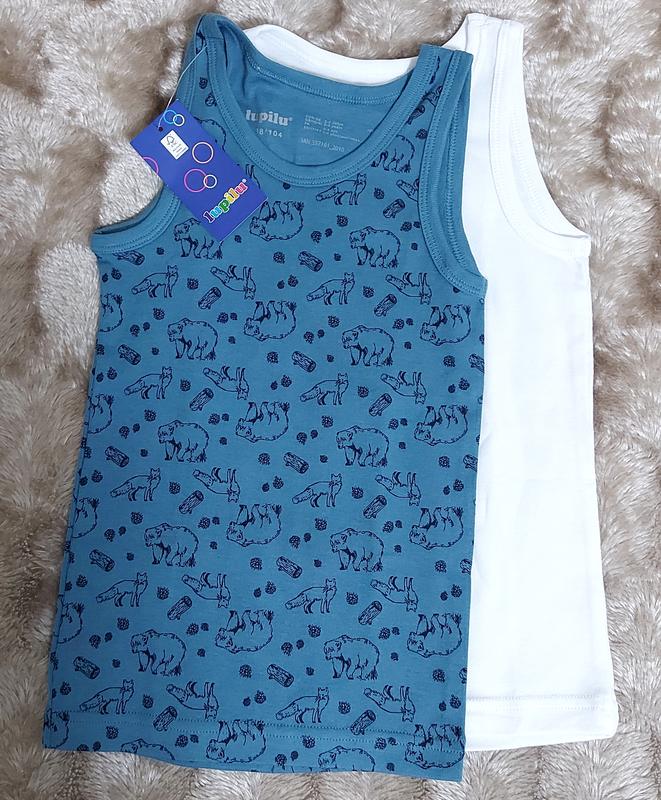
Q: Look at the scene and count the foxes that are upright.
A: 11